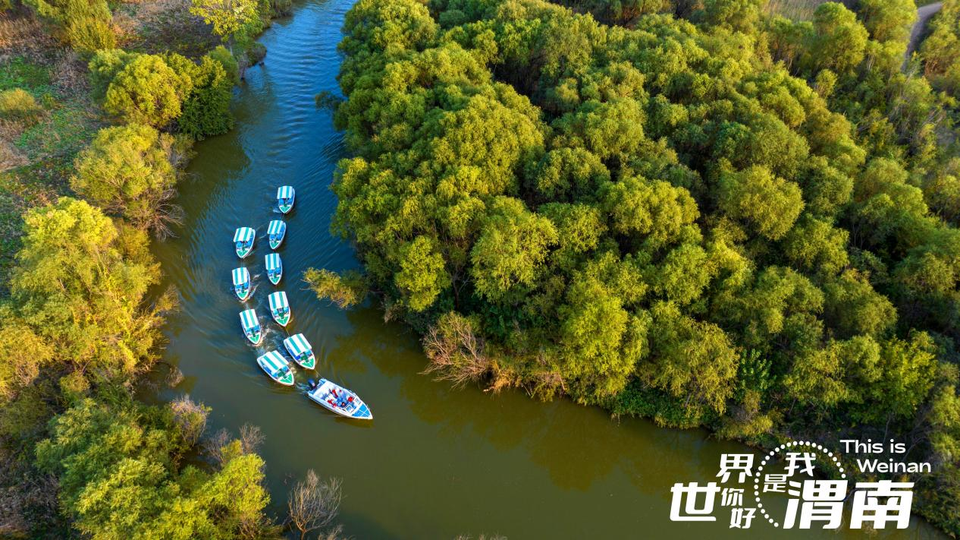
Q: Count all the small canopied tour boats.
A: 9